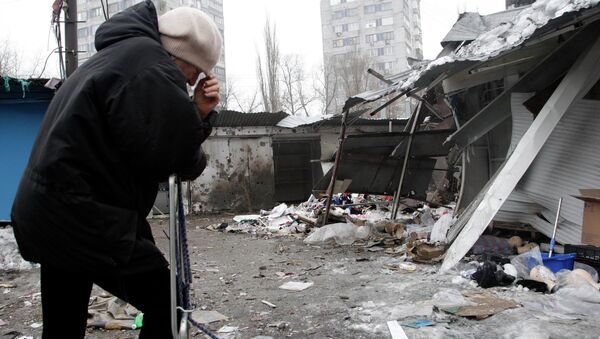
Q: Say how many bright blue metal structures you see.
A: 1